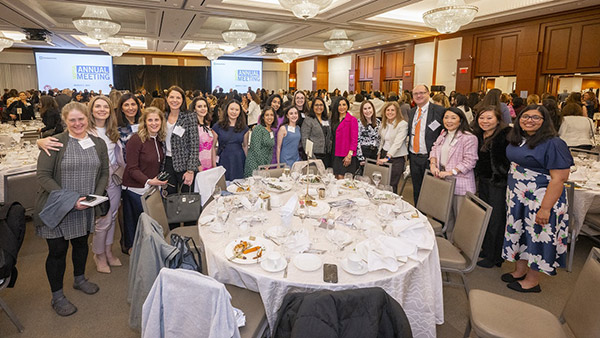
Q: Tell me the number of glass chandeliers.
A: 9